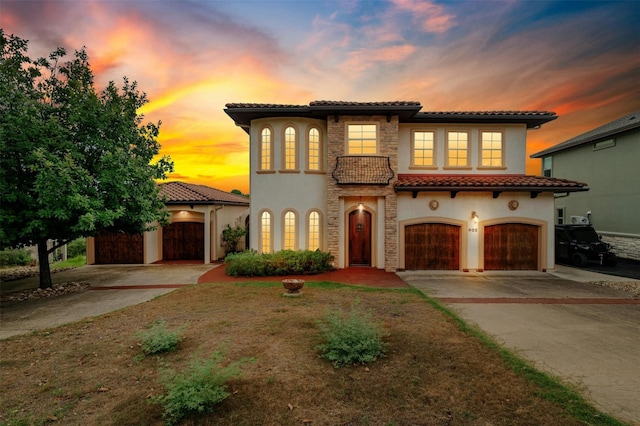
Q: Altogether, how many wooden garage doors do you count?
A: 4